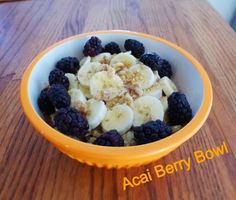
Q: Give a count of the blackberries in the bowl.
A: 13